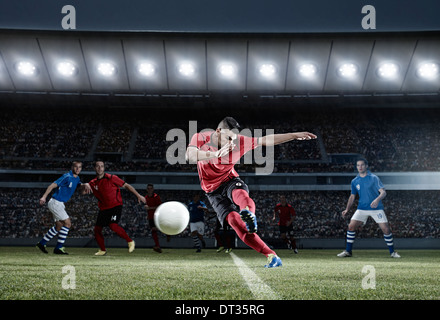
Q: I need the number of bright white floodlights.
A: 11